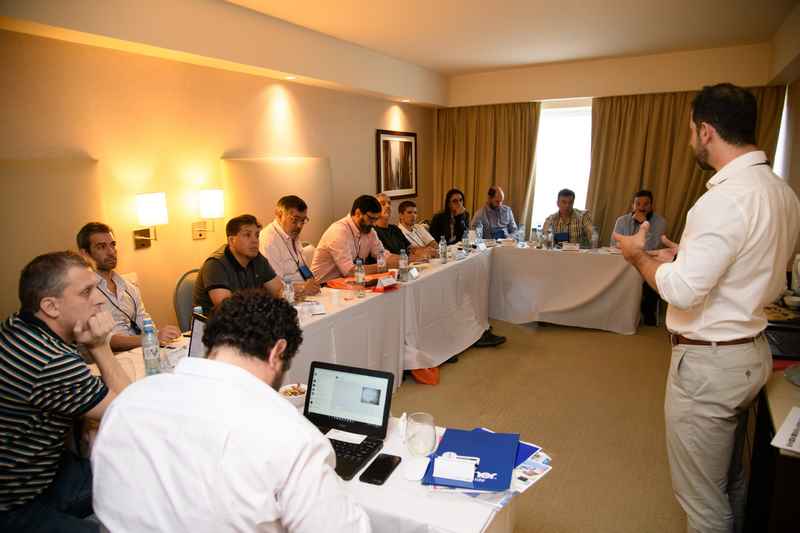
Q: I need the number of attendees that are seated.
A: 12